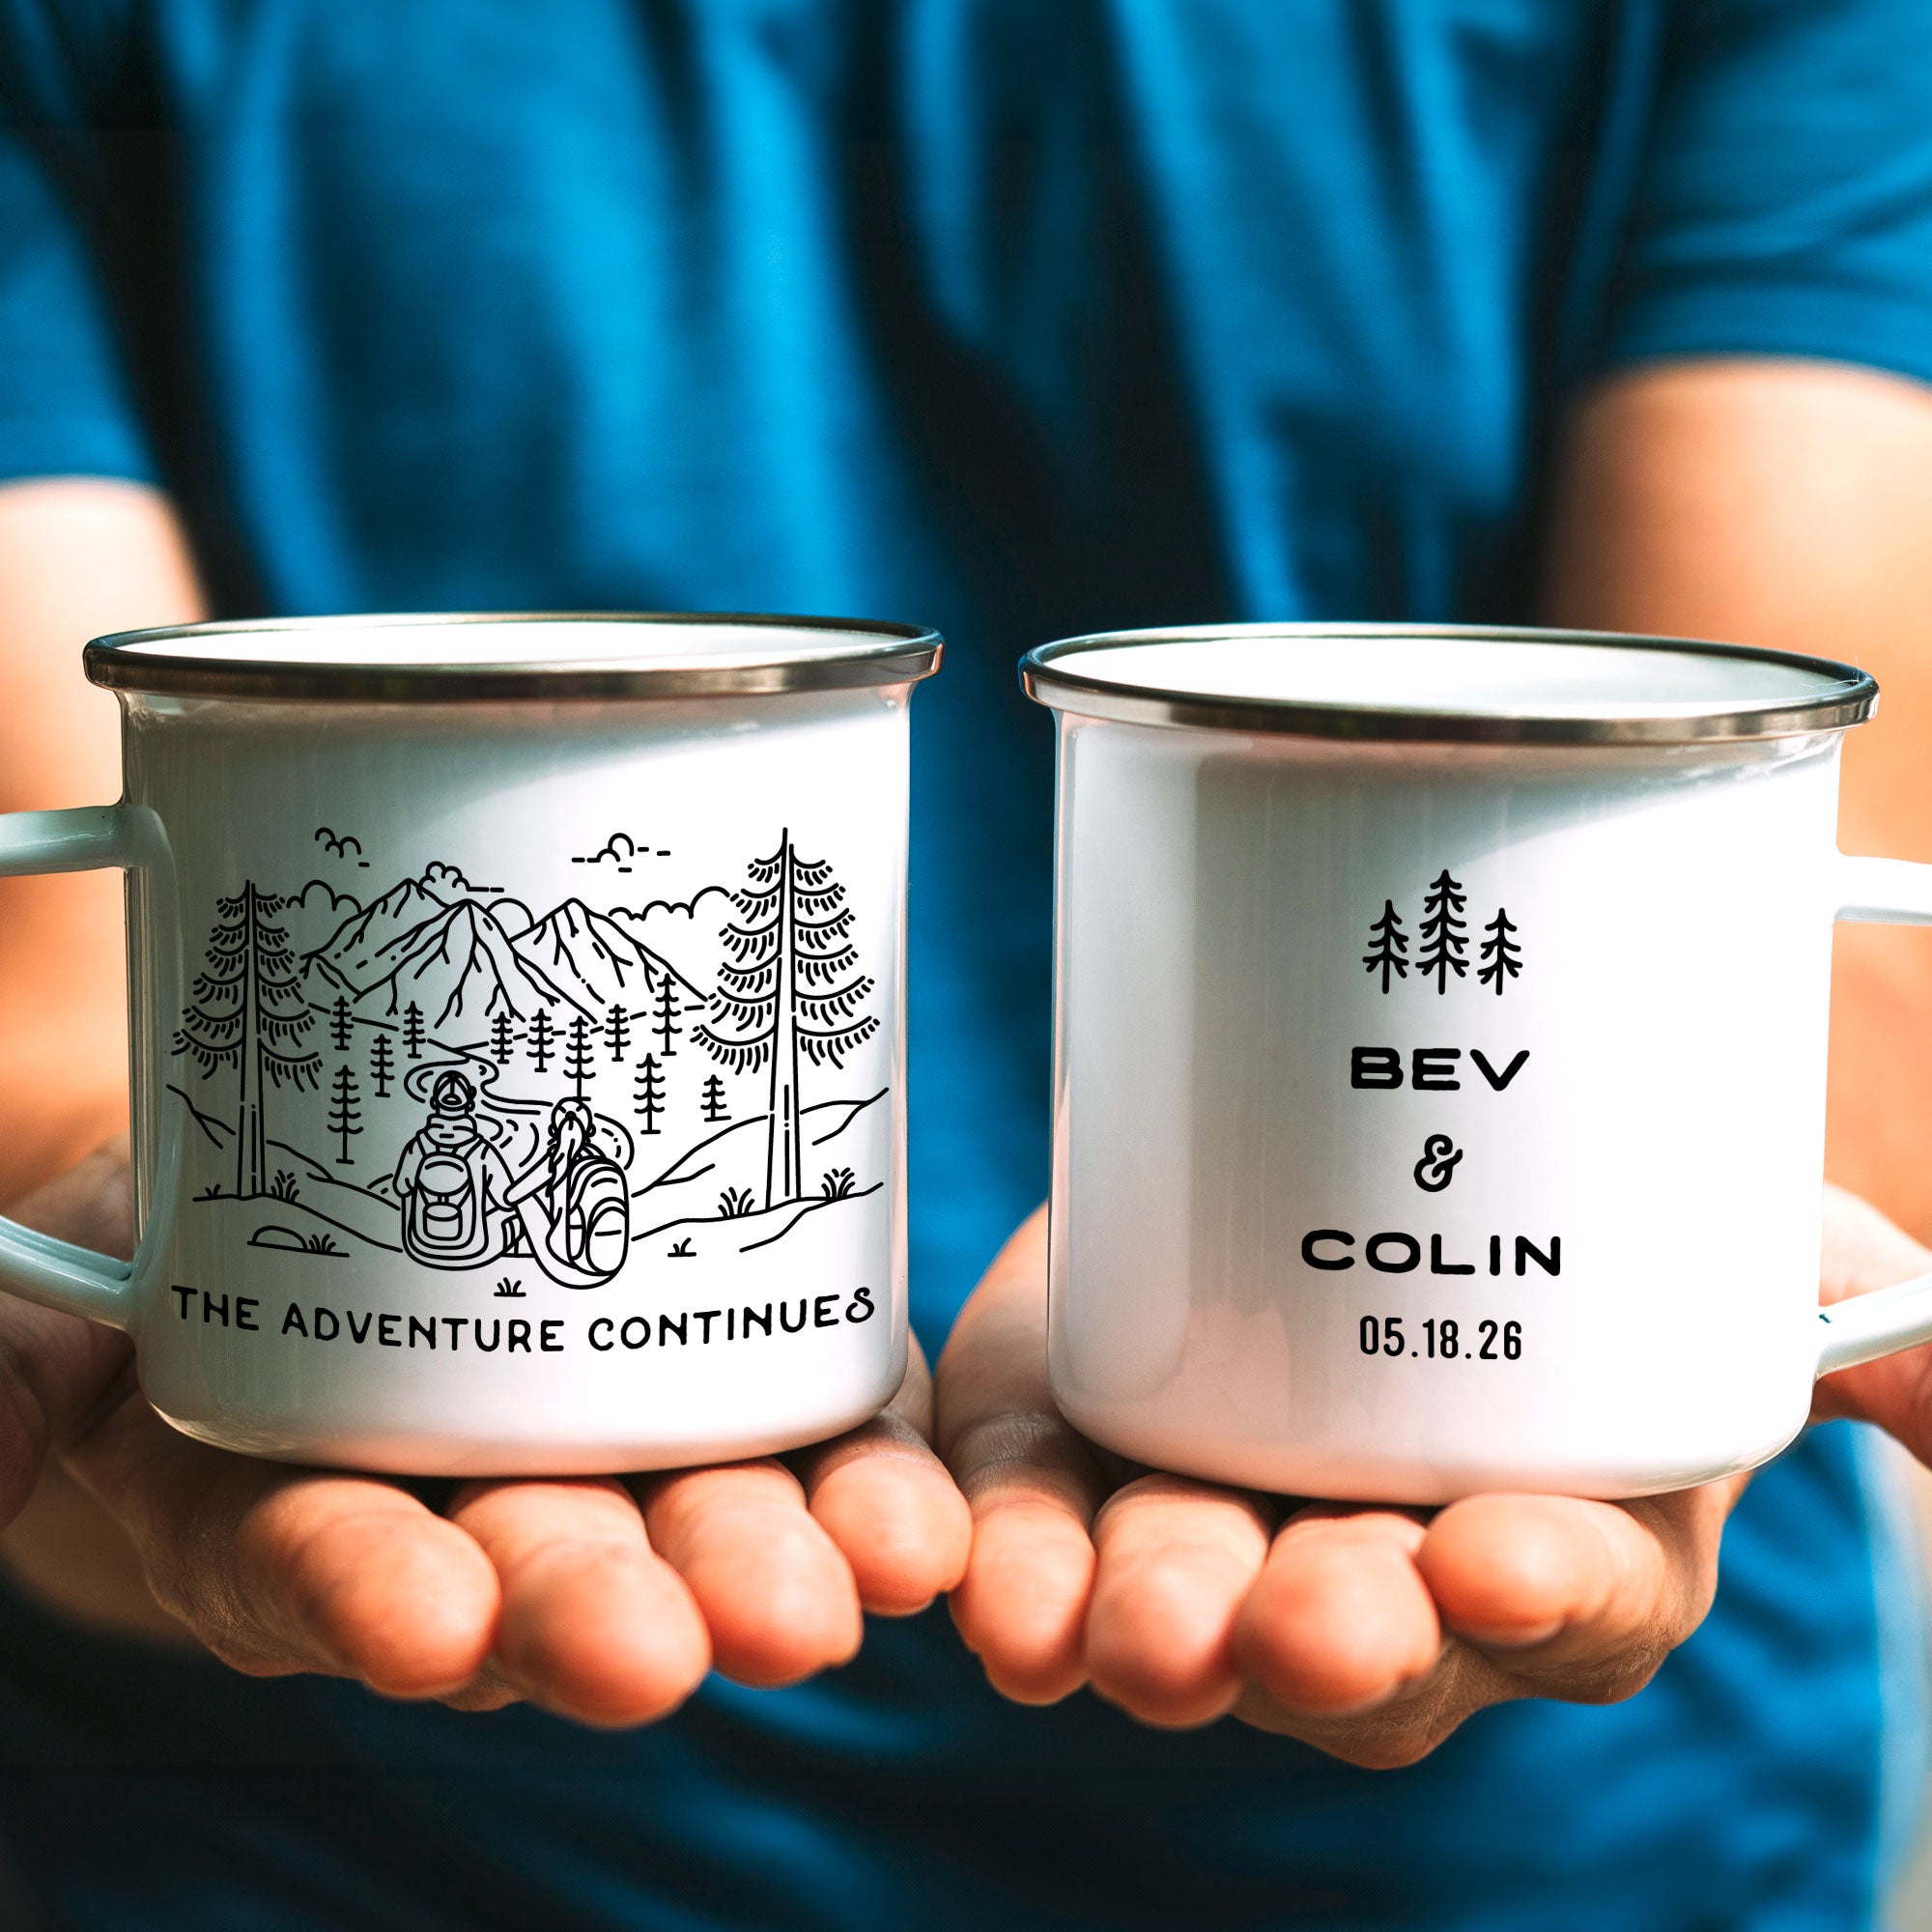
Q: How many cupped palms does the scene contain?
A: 2